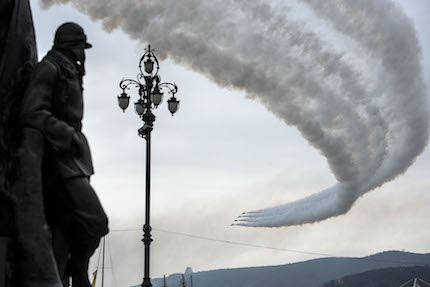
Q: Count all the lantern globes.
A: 5